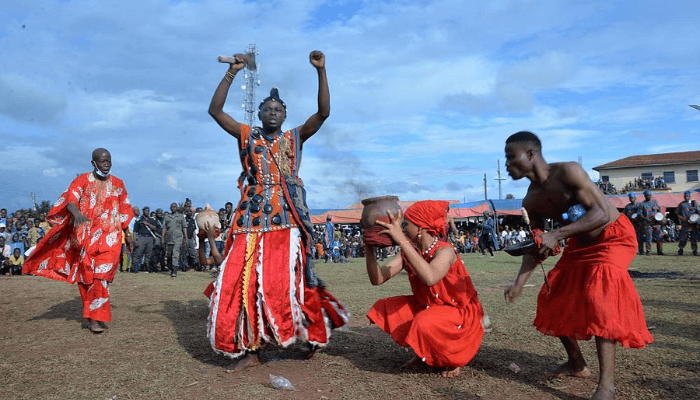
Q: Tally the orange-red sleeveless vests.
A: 1